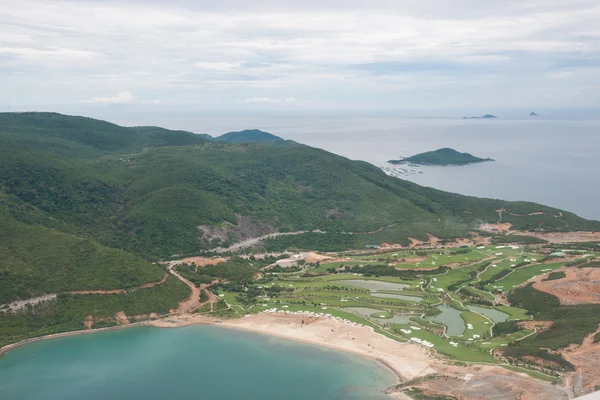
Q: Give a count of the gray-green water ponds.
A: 5